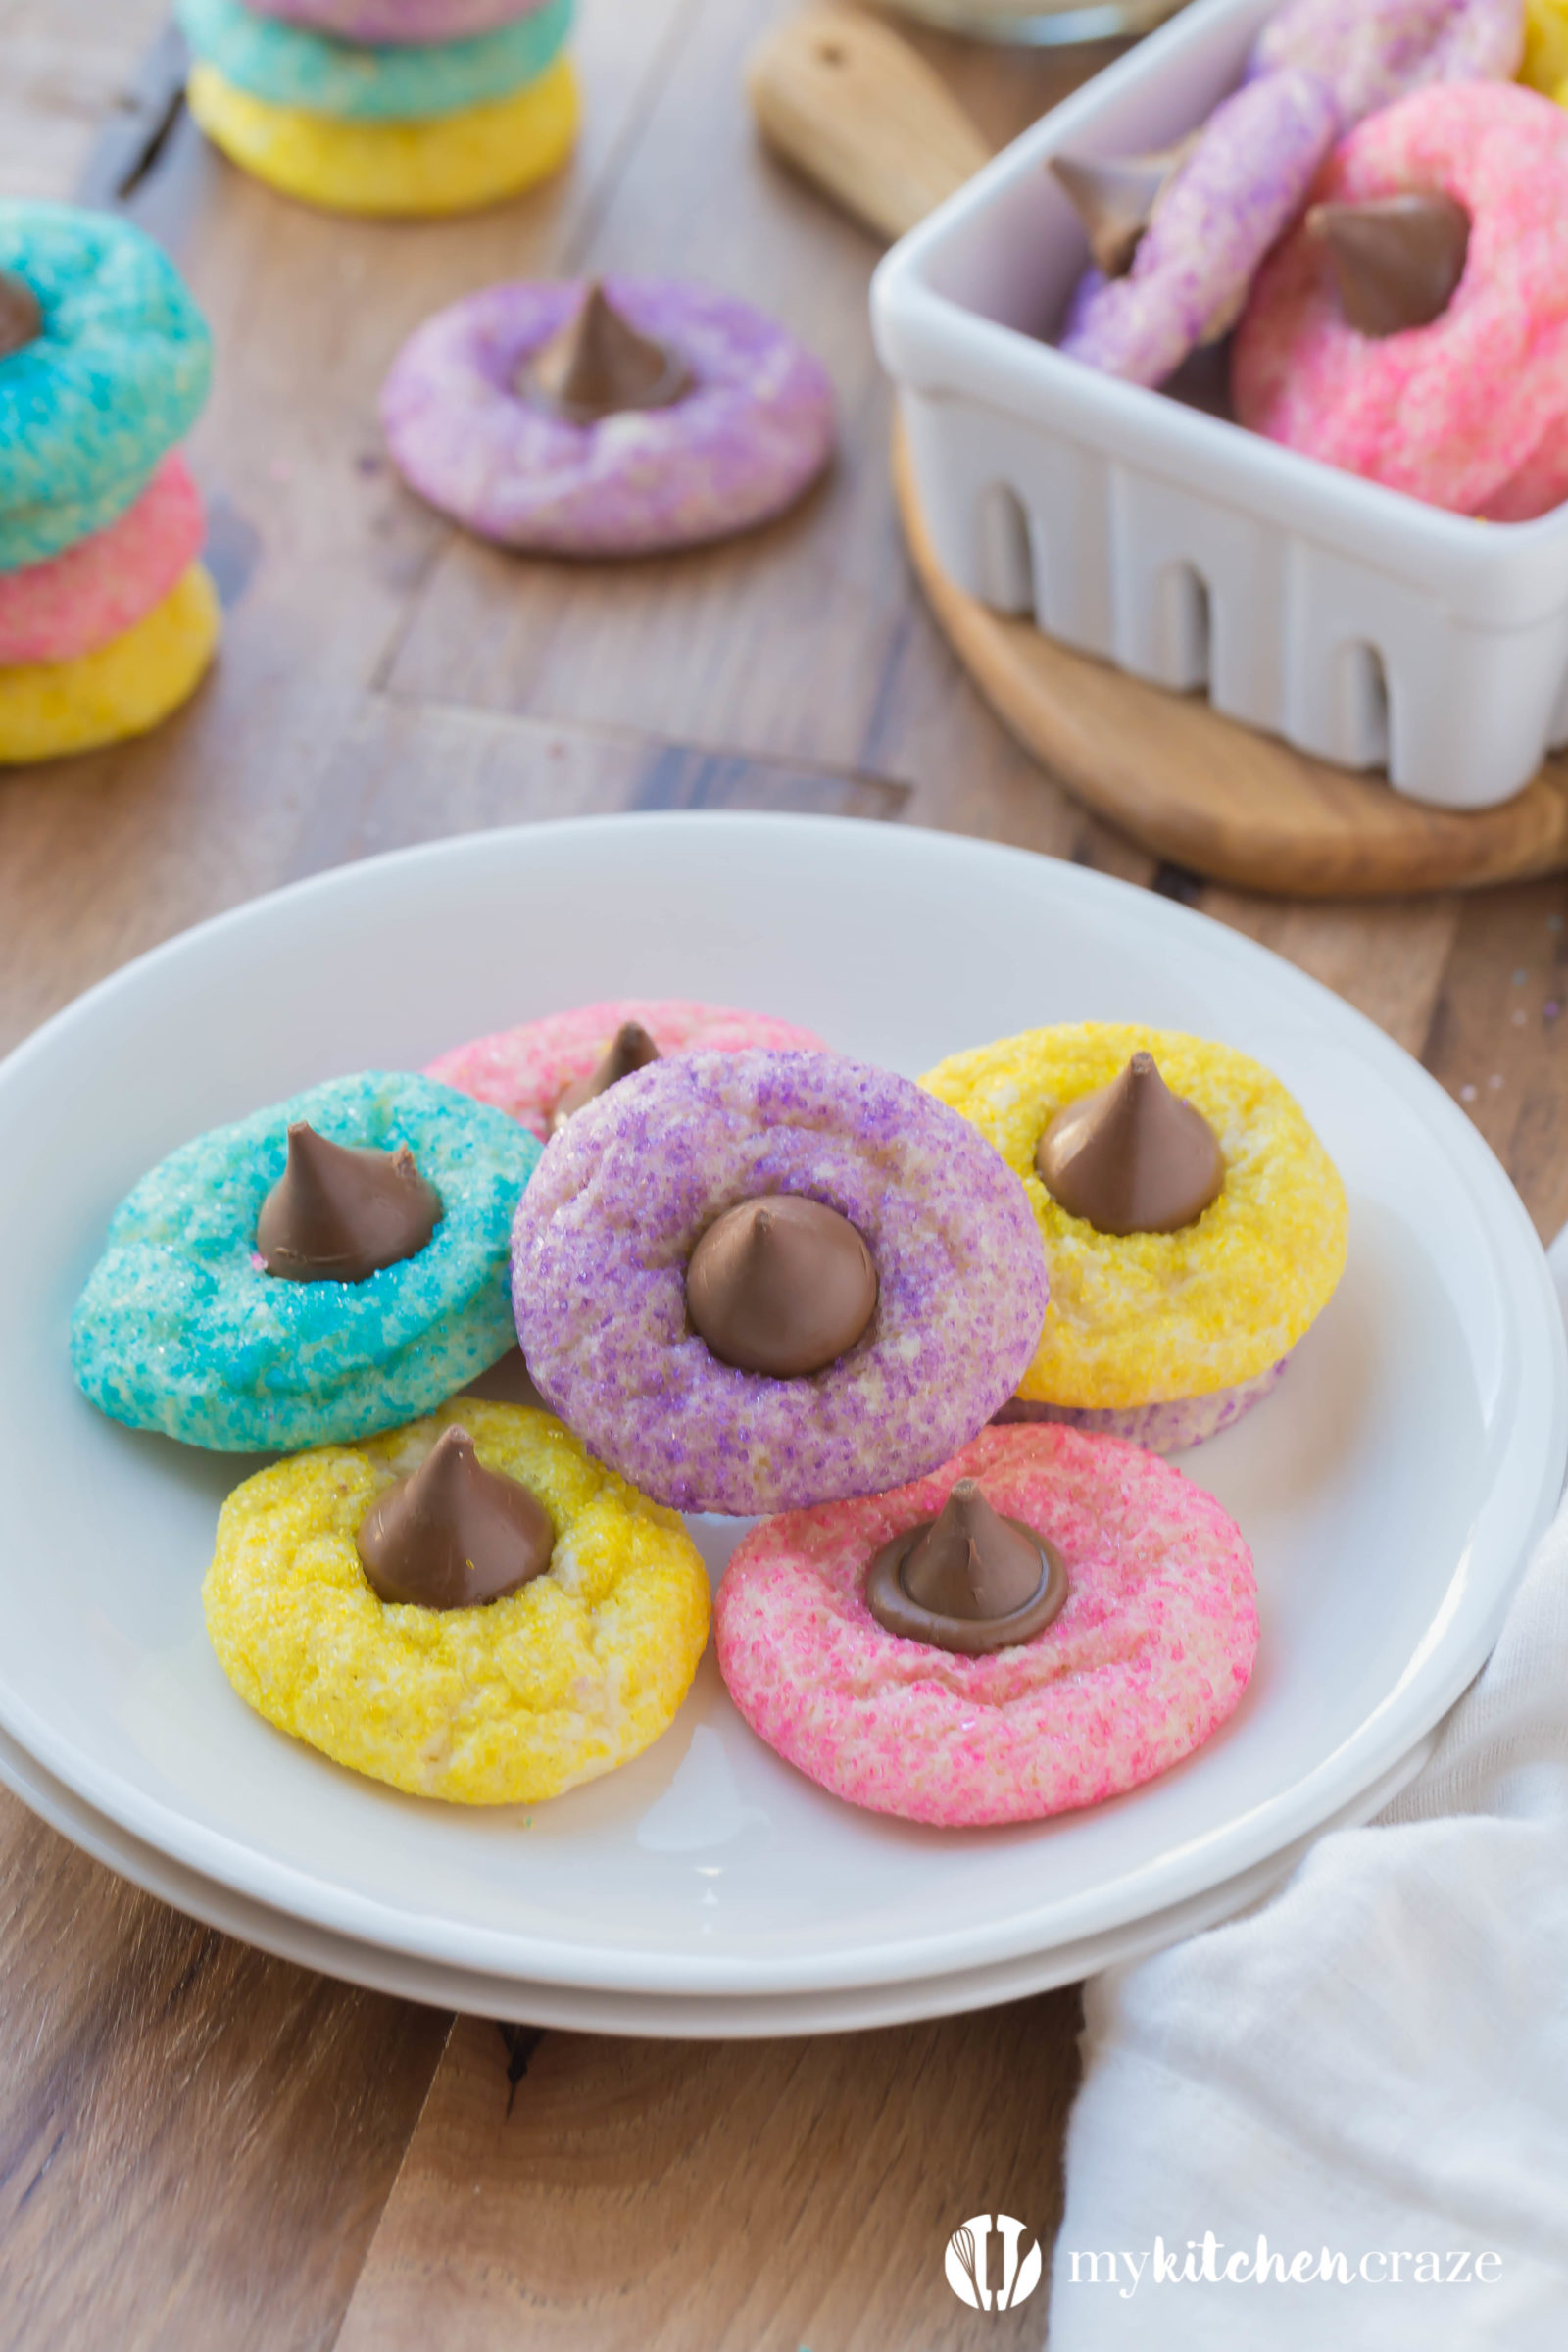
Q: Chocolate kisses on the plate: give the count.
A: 6